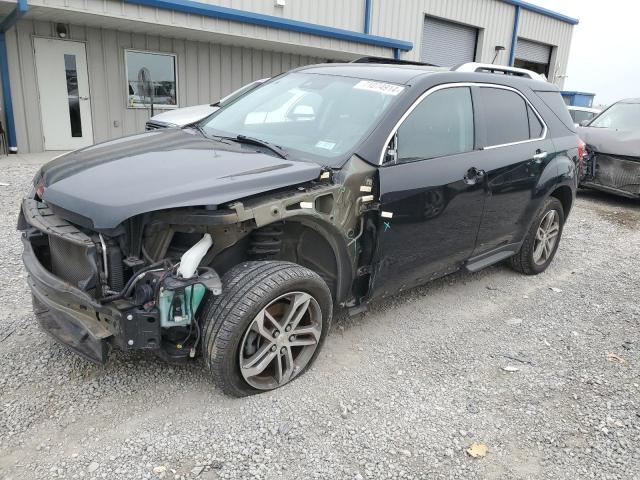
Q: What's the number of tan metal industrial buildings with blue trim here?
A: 1